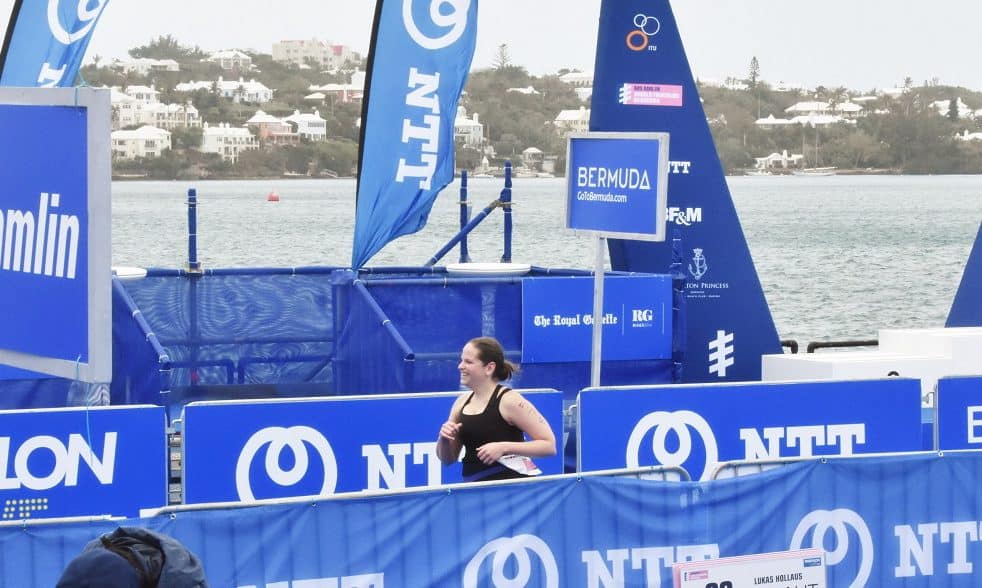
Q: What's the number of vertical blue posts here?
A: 3